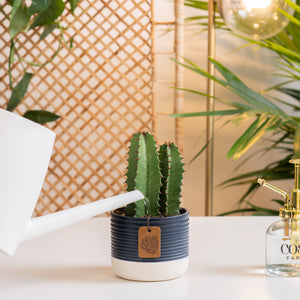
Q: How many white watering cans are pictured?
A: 1